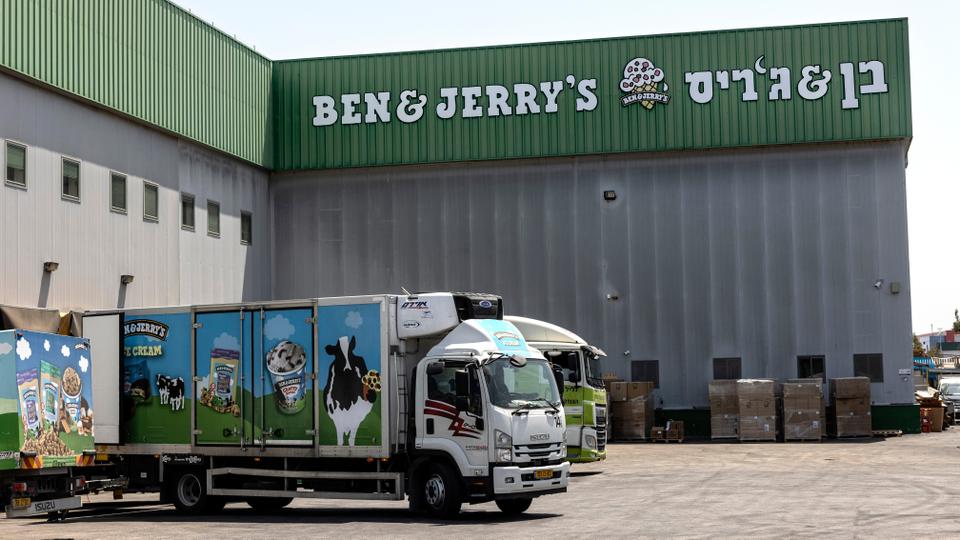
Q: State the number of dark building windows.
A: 11